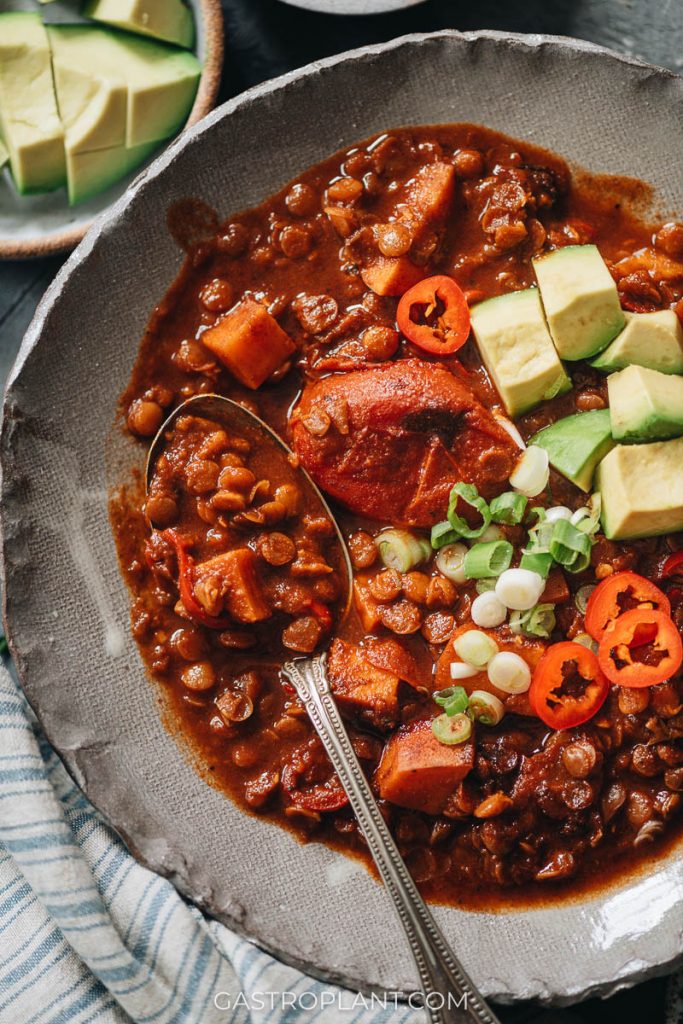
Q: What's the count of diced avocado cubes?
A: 6